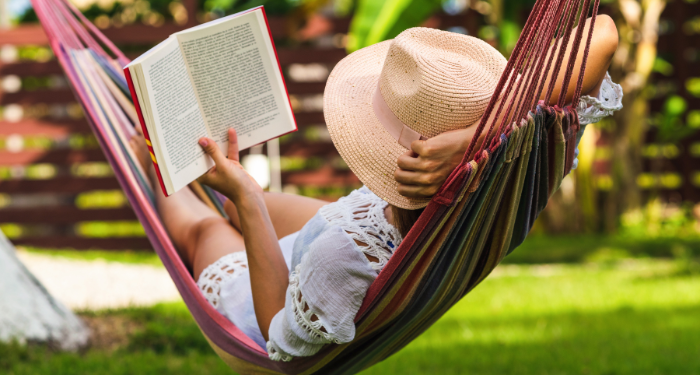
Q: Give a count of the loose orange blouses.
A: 0